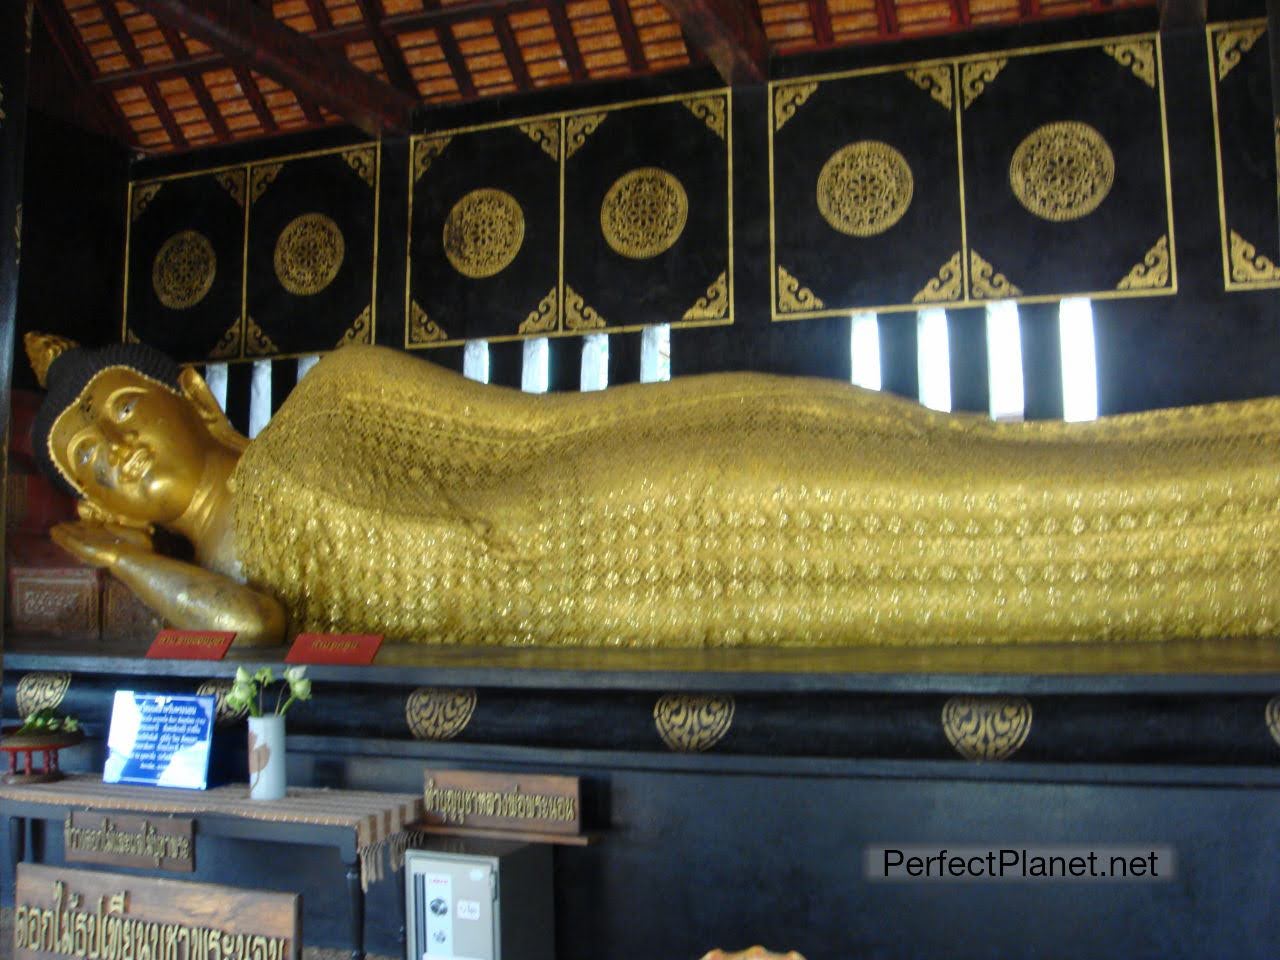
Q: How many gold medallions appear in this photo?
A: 6